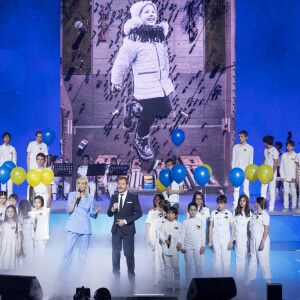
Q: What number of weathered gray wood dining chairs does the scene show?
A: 0